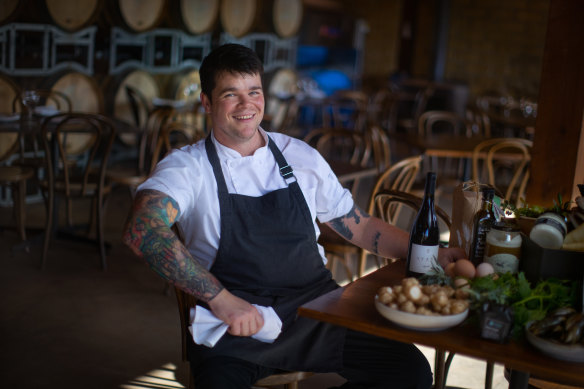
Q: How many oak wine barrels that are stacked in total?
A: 11